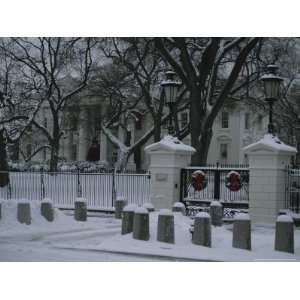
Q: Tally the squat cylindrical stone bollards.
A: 14